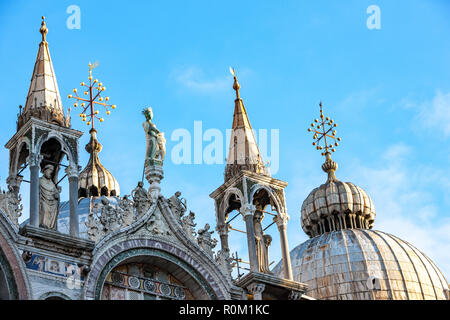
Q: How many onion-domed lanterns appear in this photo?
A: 2